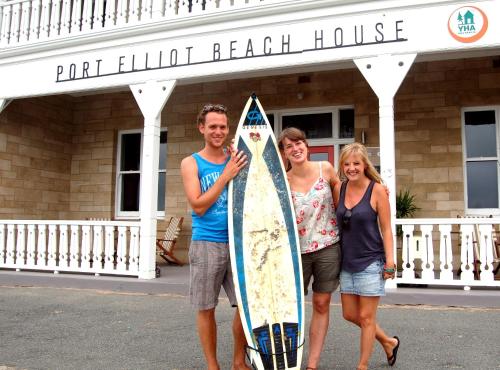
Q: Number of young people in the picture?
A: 3